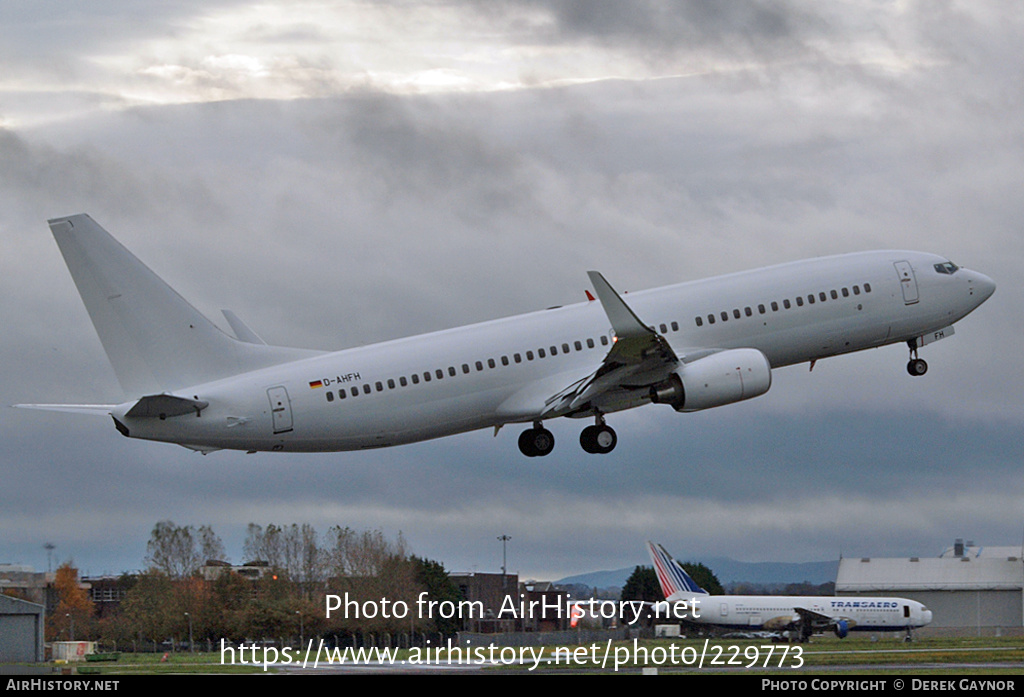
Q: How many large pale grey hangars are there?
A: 1